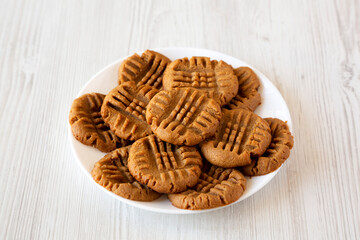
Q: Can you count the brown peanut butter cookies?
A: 11